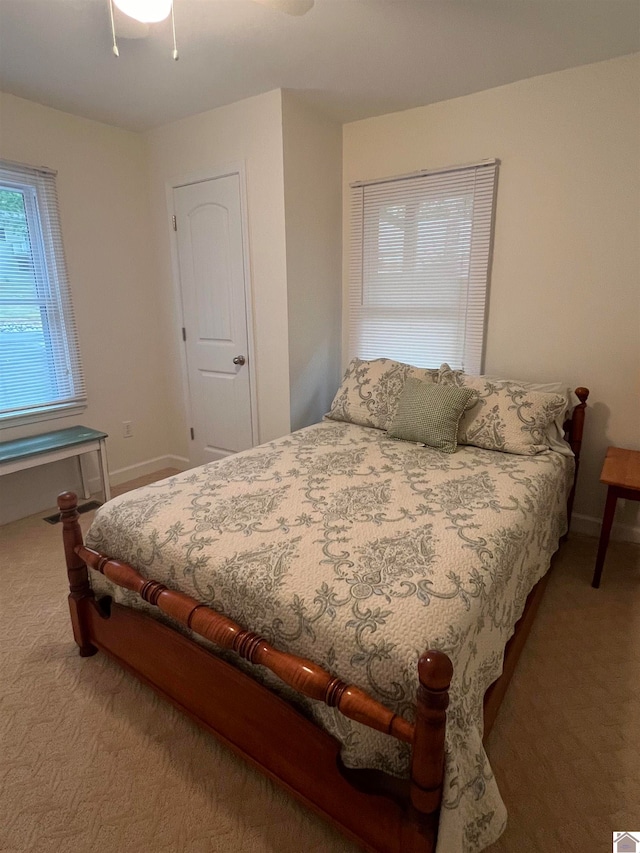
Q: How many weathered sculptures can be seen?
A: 0